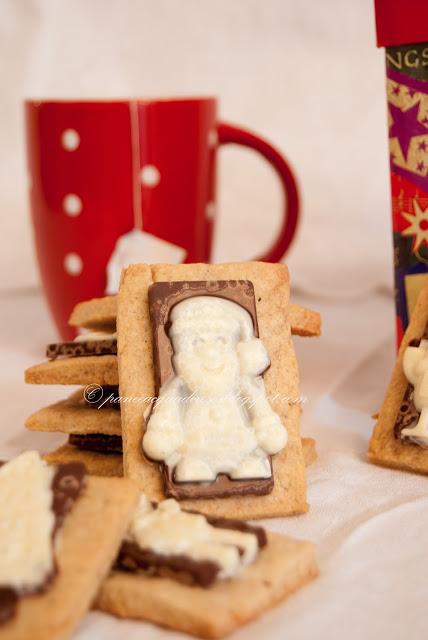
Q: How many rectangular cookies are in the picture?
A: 8